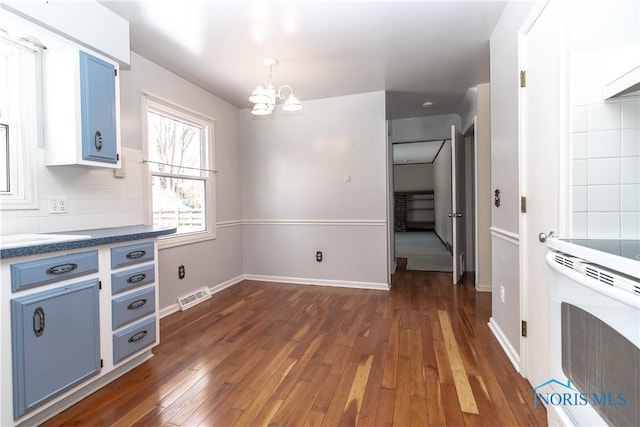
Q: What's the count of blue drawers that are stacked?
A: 4